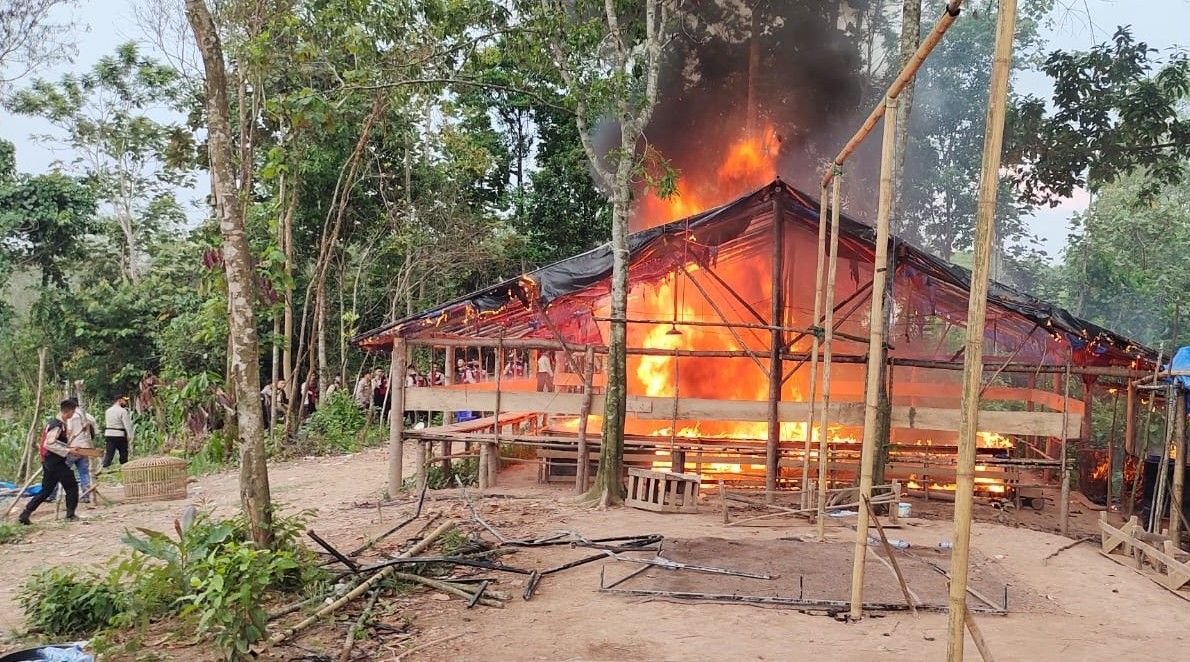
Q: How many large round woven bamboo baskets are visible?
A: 1